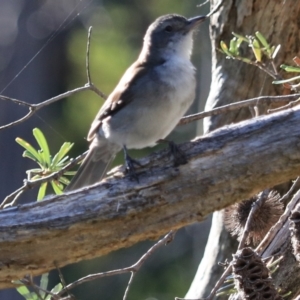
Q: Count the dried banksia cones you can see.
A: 3